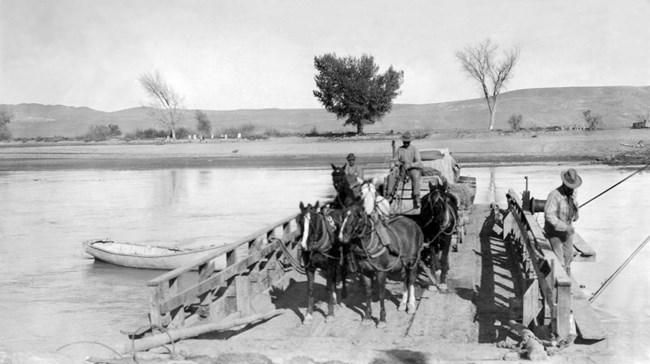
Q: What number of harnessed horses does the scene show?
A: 5